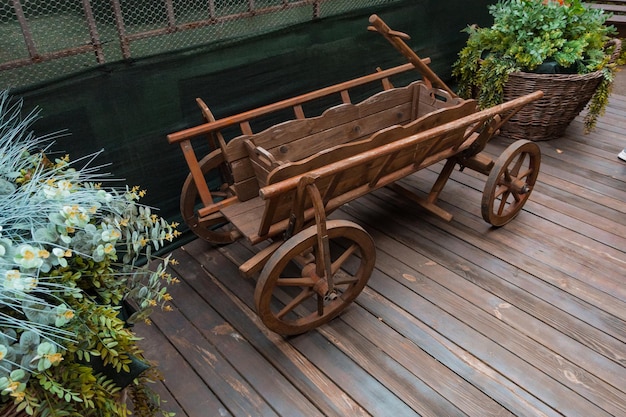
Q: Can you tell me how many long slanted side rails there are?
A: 2